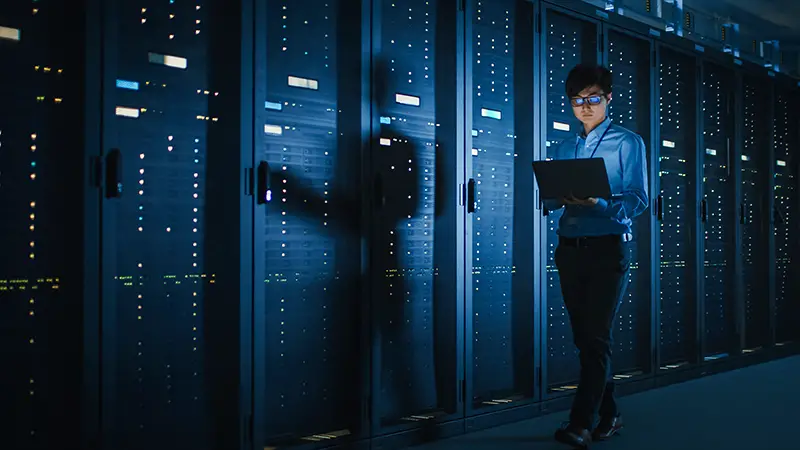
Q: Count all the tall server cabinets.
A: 11